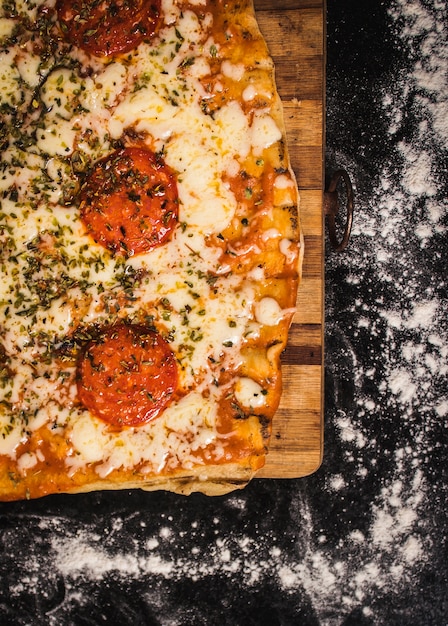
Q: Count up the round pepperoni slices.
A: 3